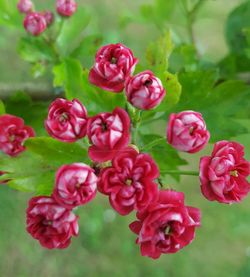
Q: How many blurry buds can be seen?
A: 4